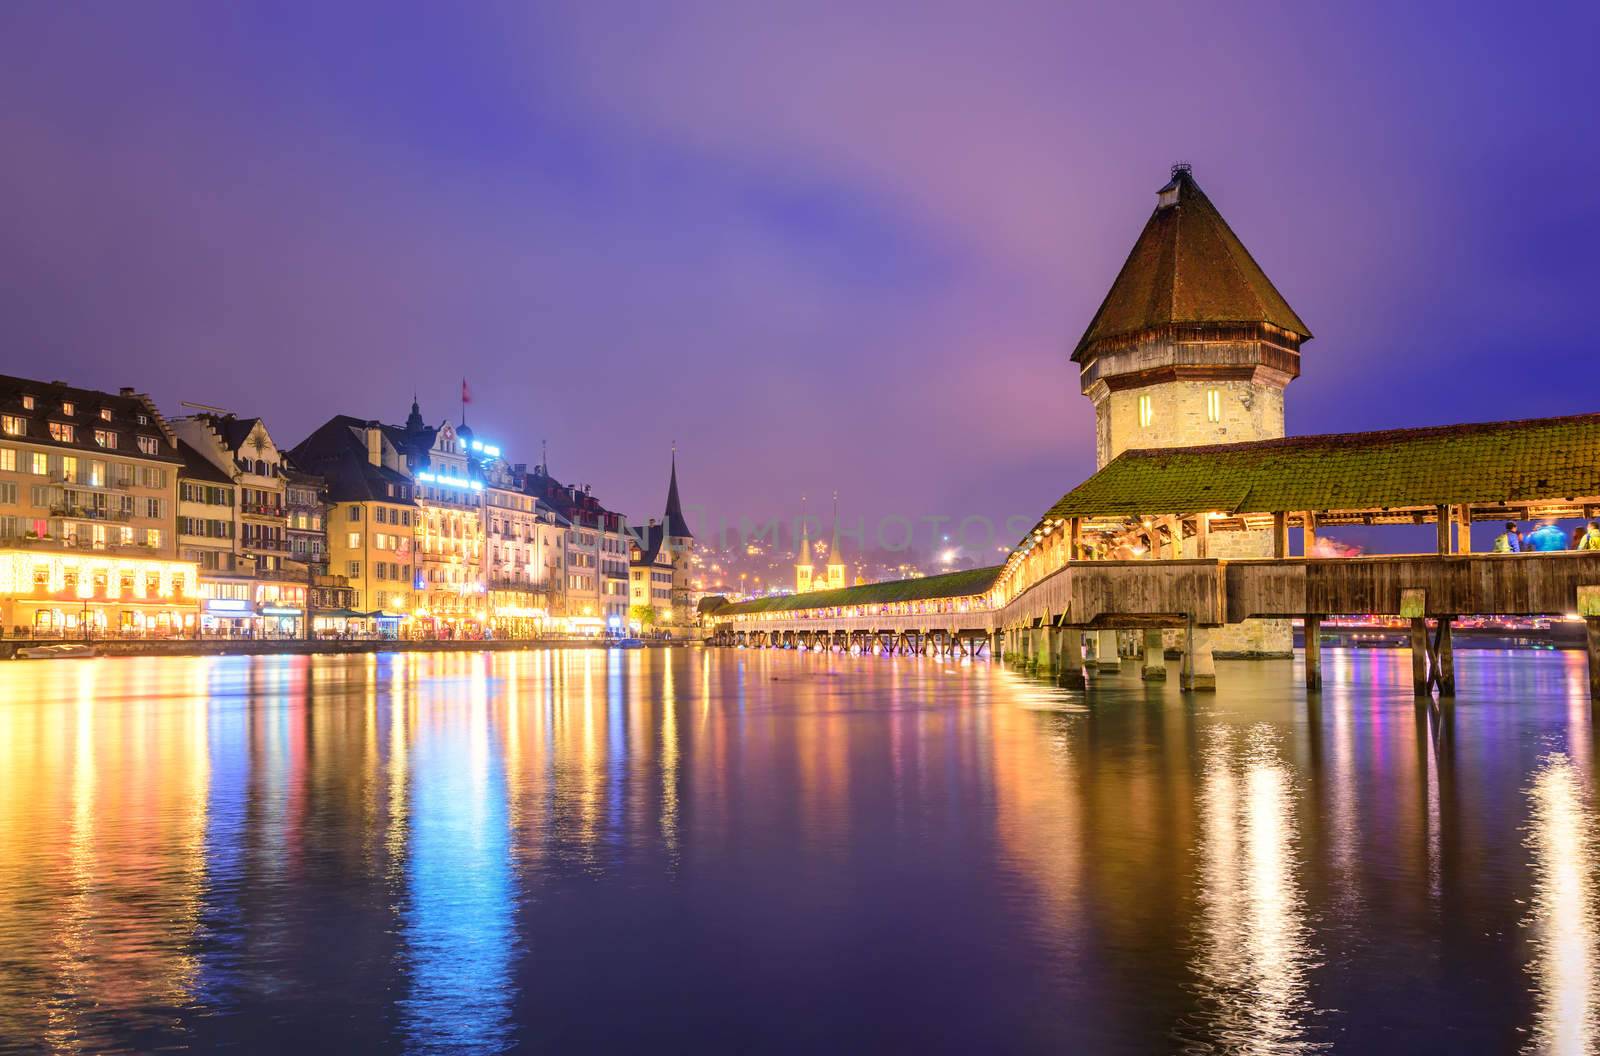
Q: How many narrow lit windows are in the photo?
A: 2